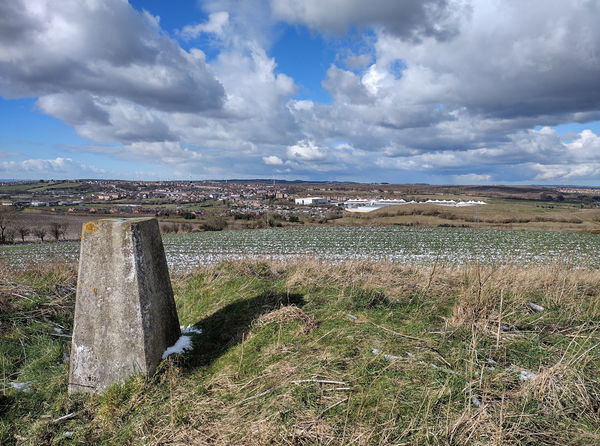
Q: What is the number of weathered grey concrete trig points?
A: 1